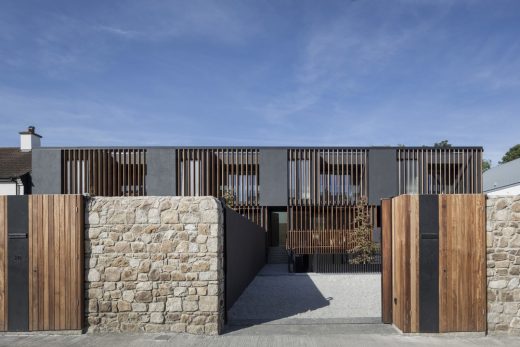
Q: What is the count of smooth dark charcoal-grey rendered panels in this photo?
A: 4